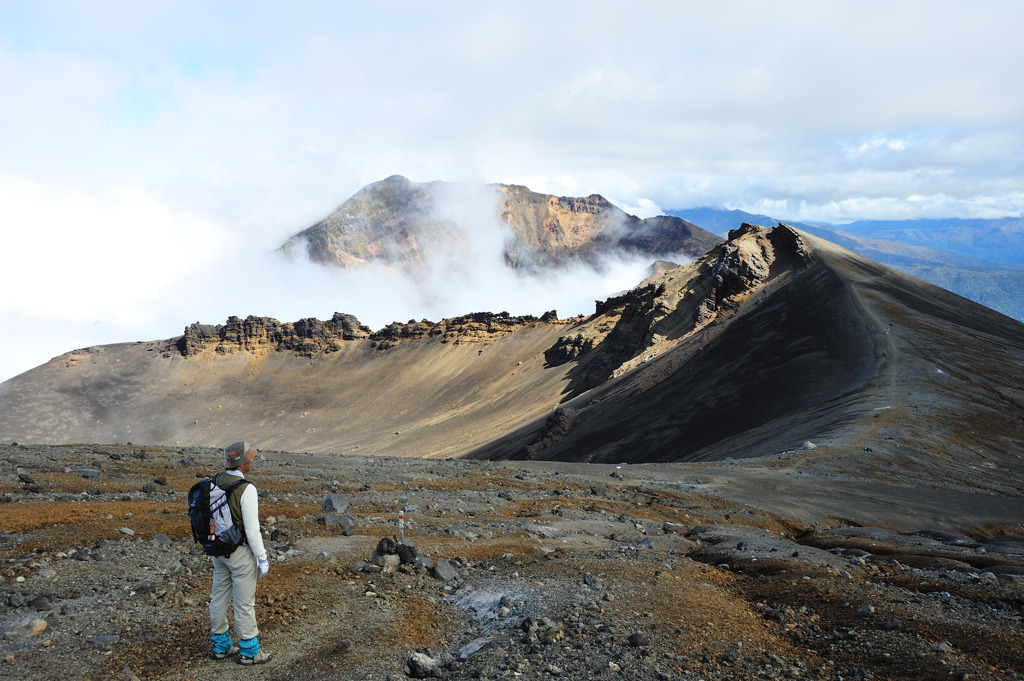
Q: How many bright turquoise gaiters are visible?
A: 2